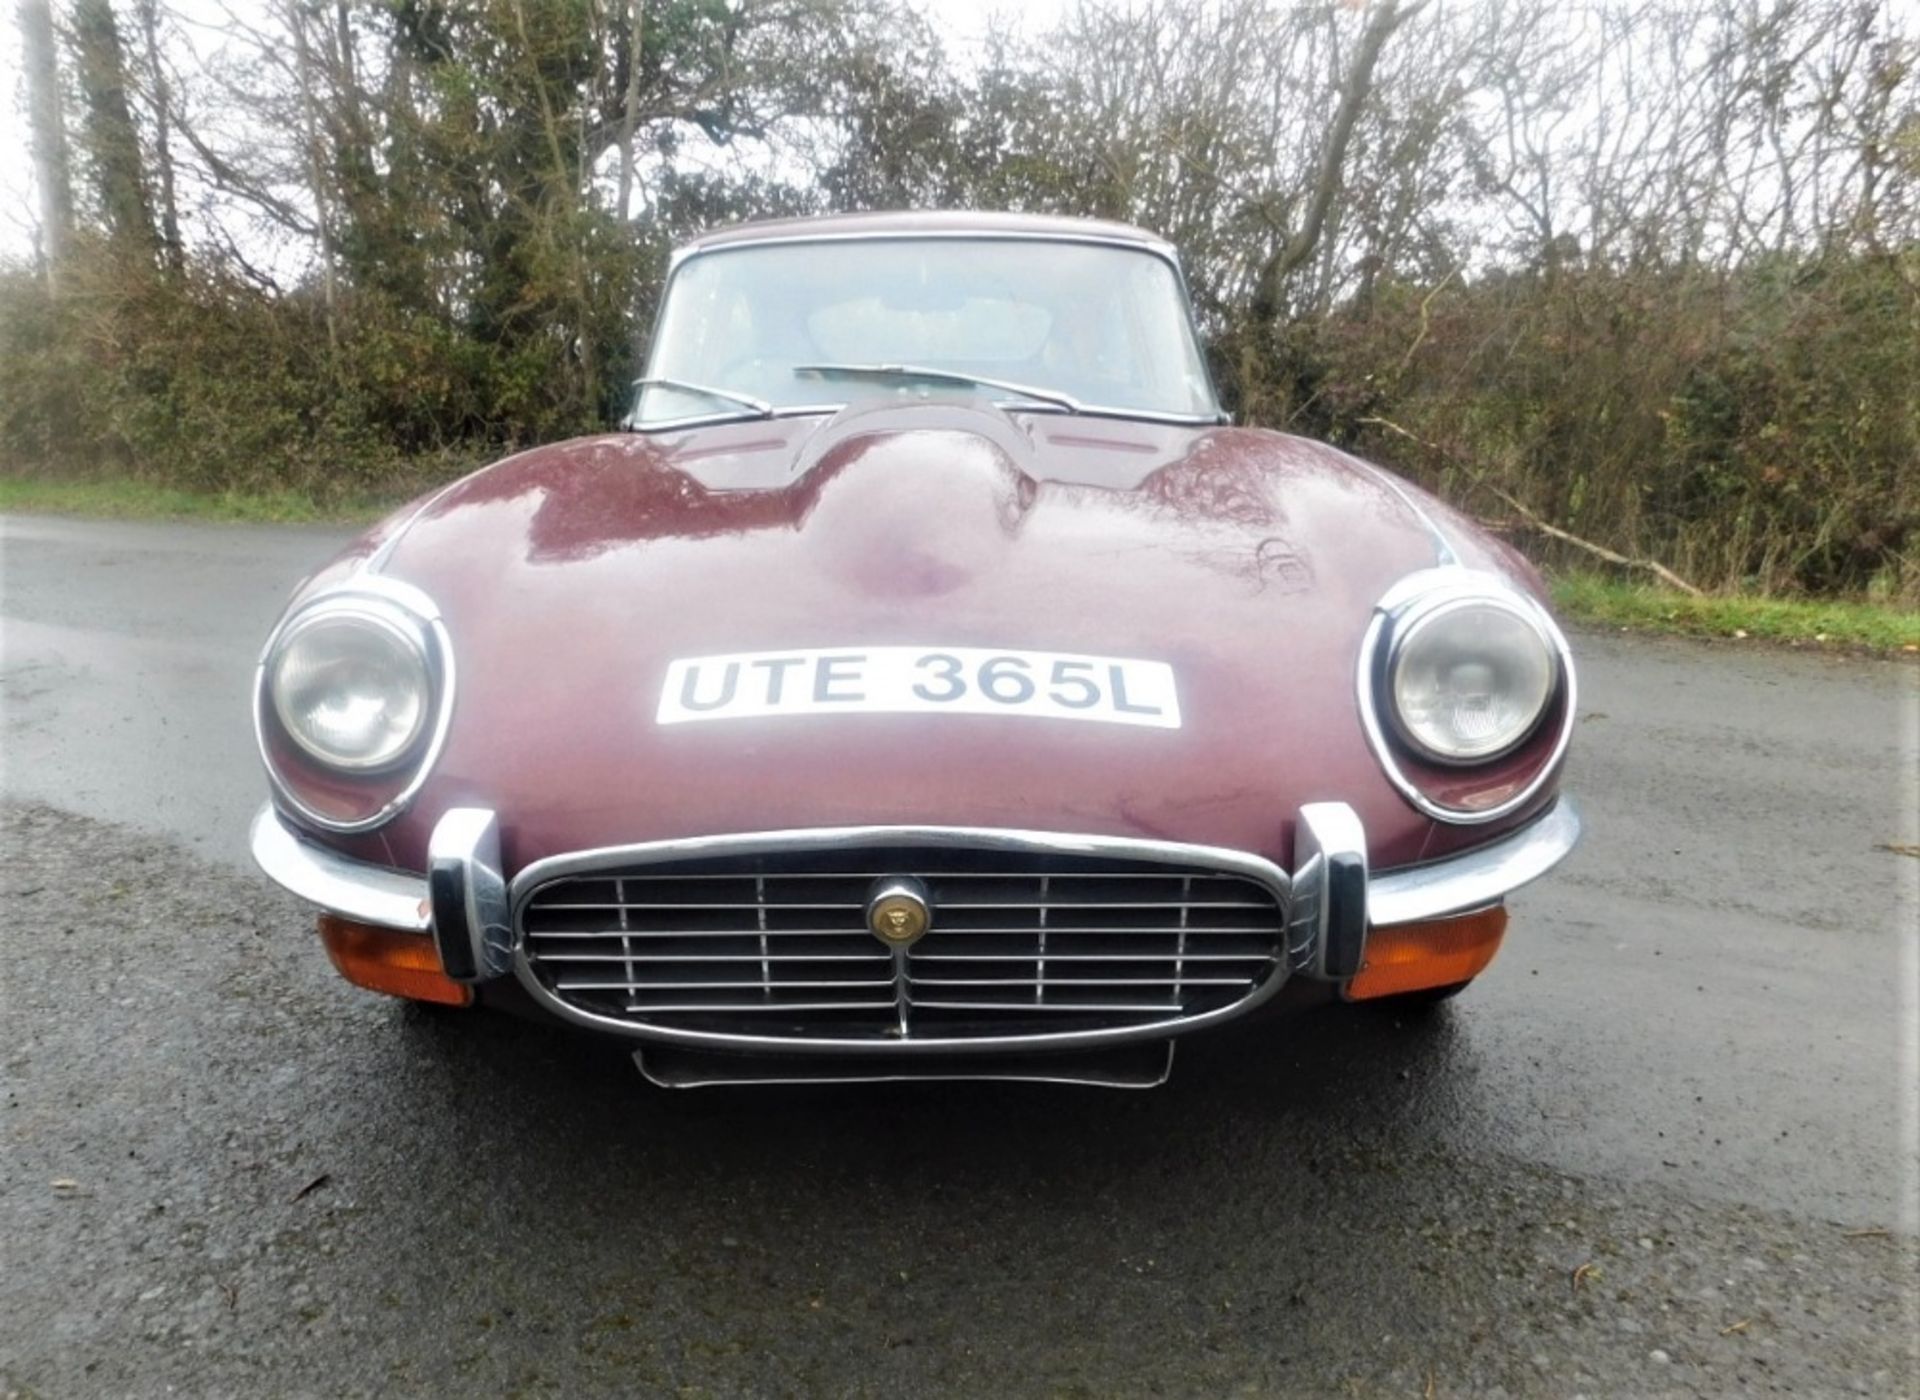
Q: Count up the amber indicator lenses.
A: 2